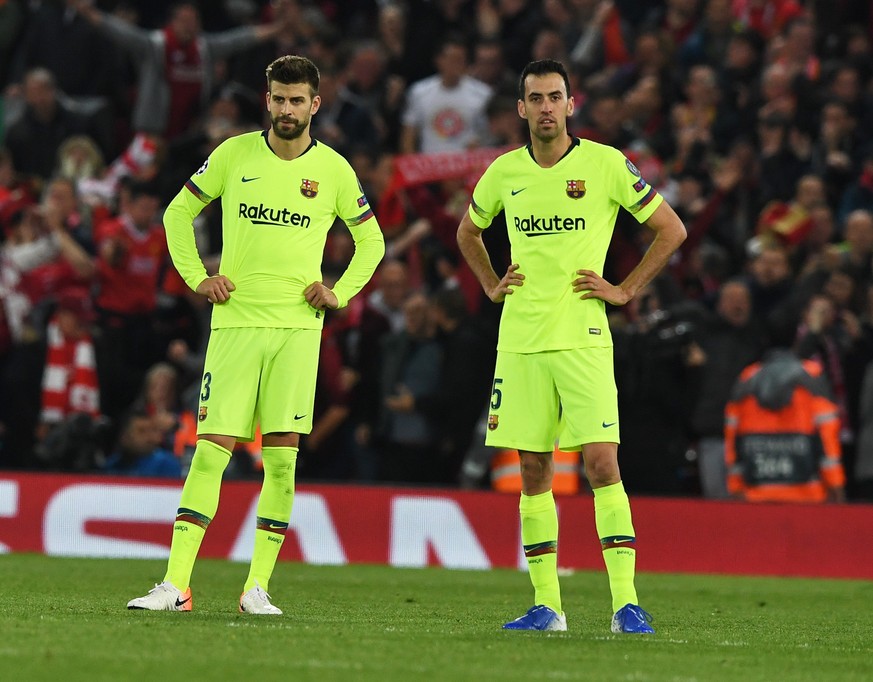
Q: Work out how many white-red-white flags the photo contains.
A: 0